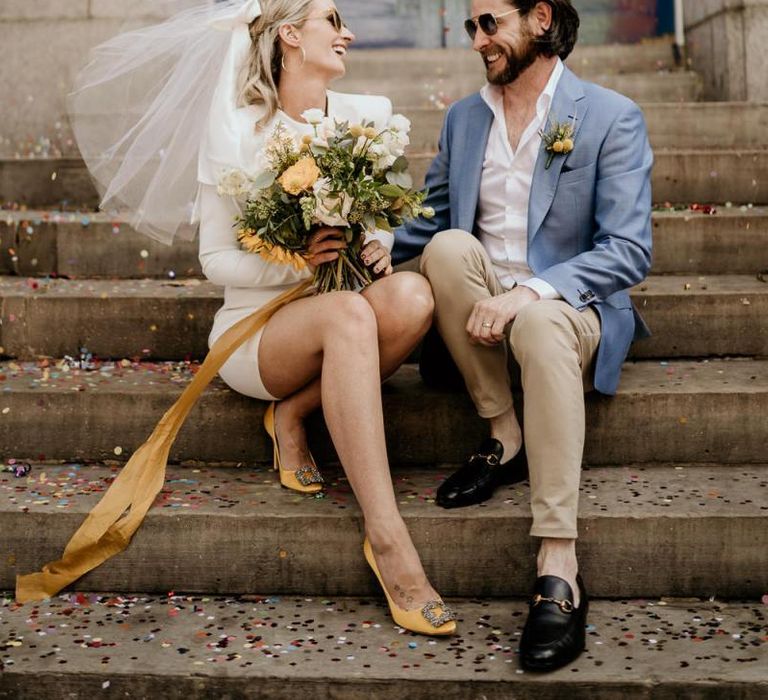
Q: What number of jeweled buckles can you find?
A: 2